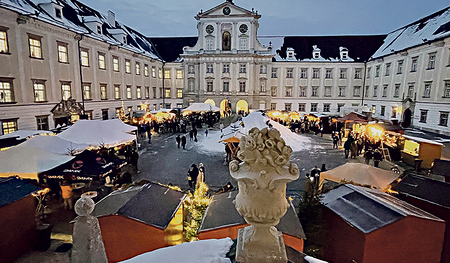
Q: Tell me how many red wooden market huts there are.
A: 5